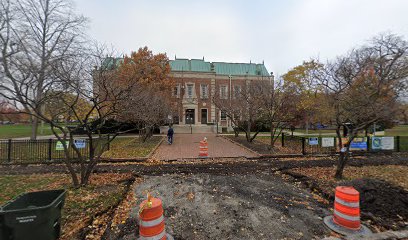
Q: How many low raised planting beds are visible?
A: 2